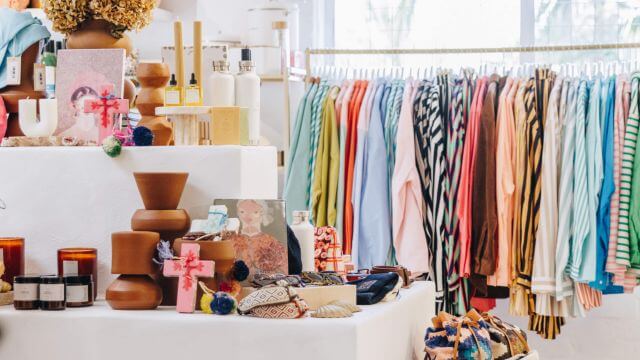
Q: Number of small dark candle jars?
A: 3